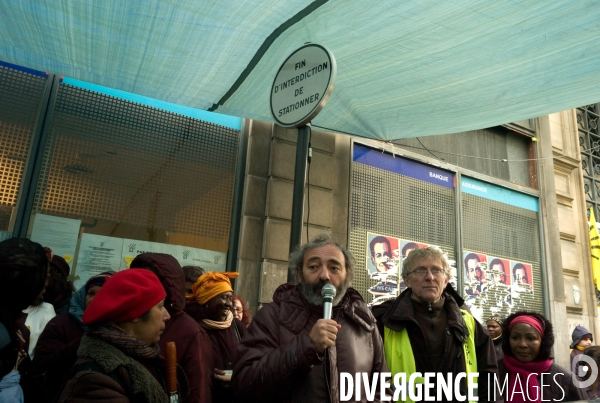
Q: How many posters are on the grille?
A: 5